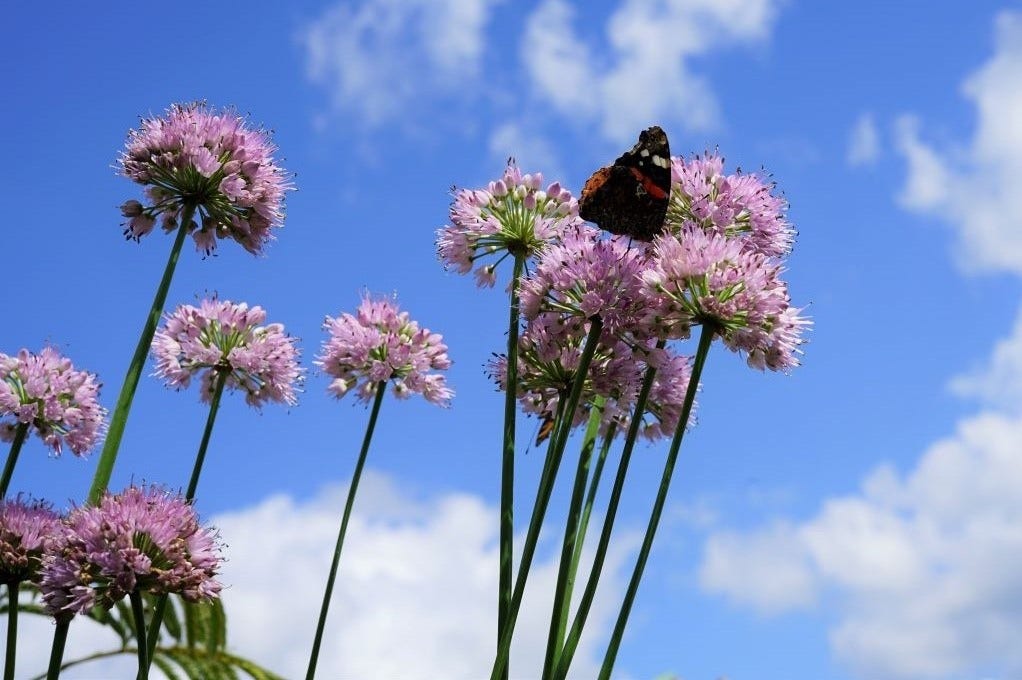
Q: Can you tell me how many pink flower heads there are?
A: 12